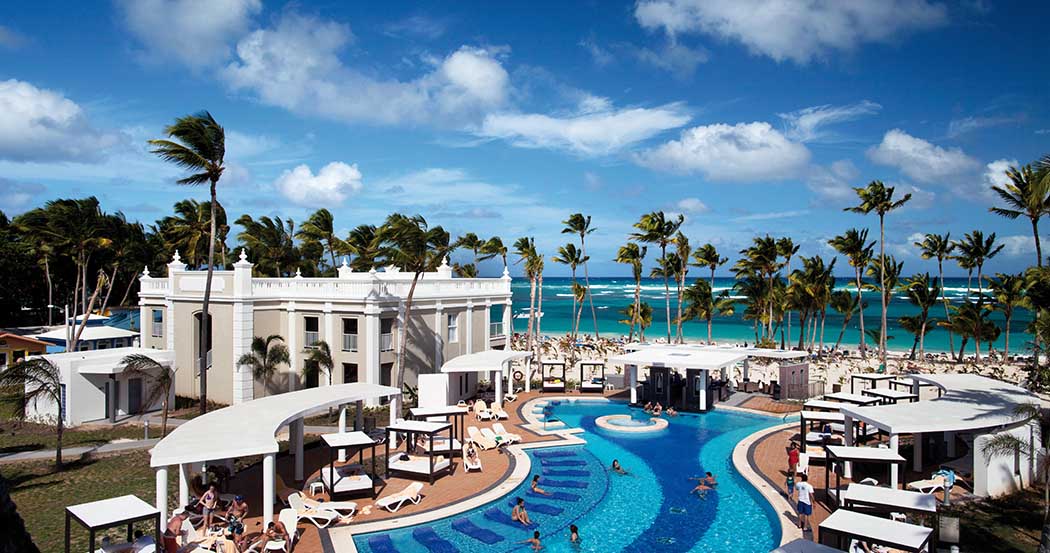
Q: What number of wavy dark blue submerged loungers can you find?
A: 10